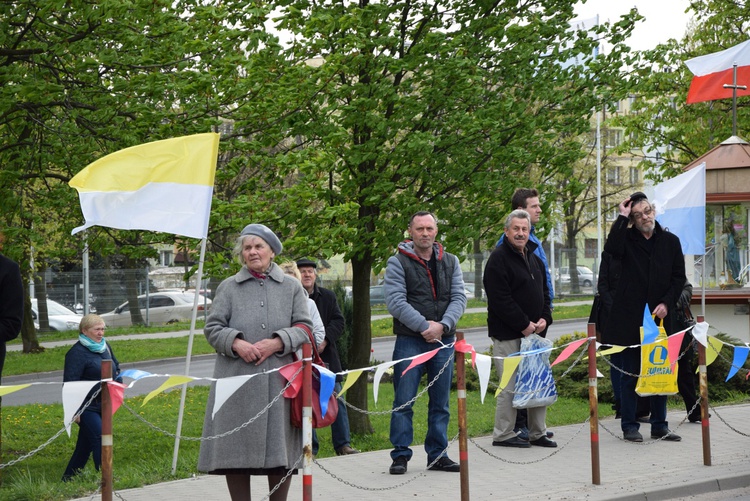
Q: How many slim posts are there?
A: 5